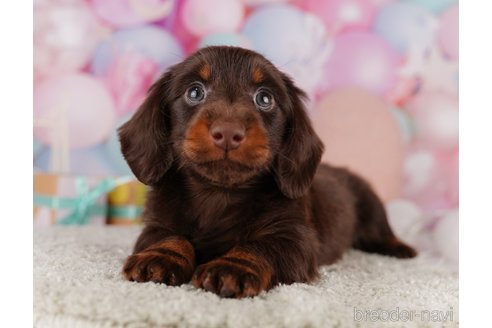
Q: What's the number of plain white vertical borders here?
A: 2